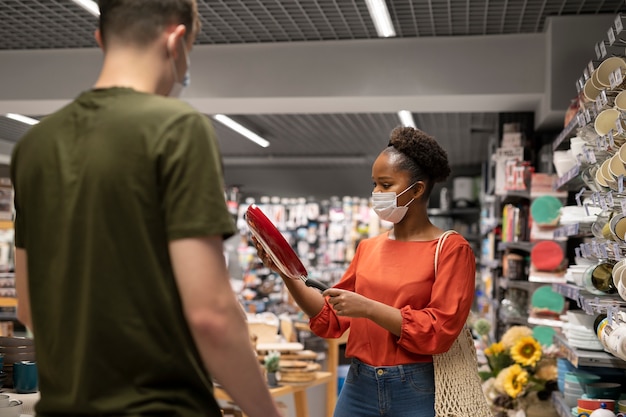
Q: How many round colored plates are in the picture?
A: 4